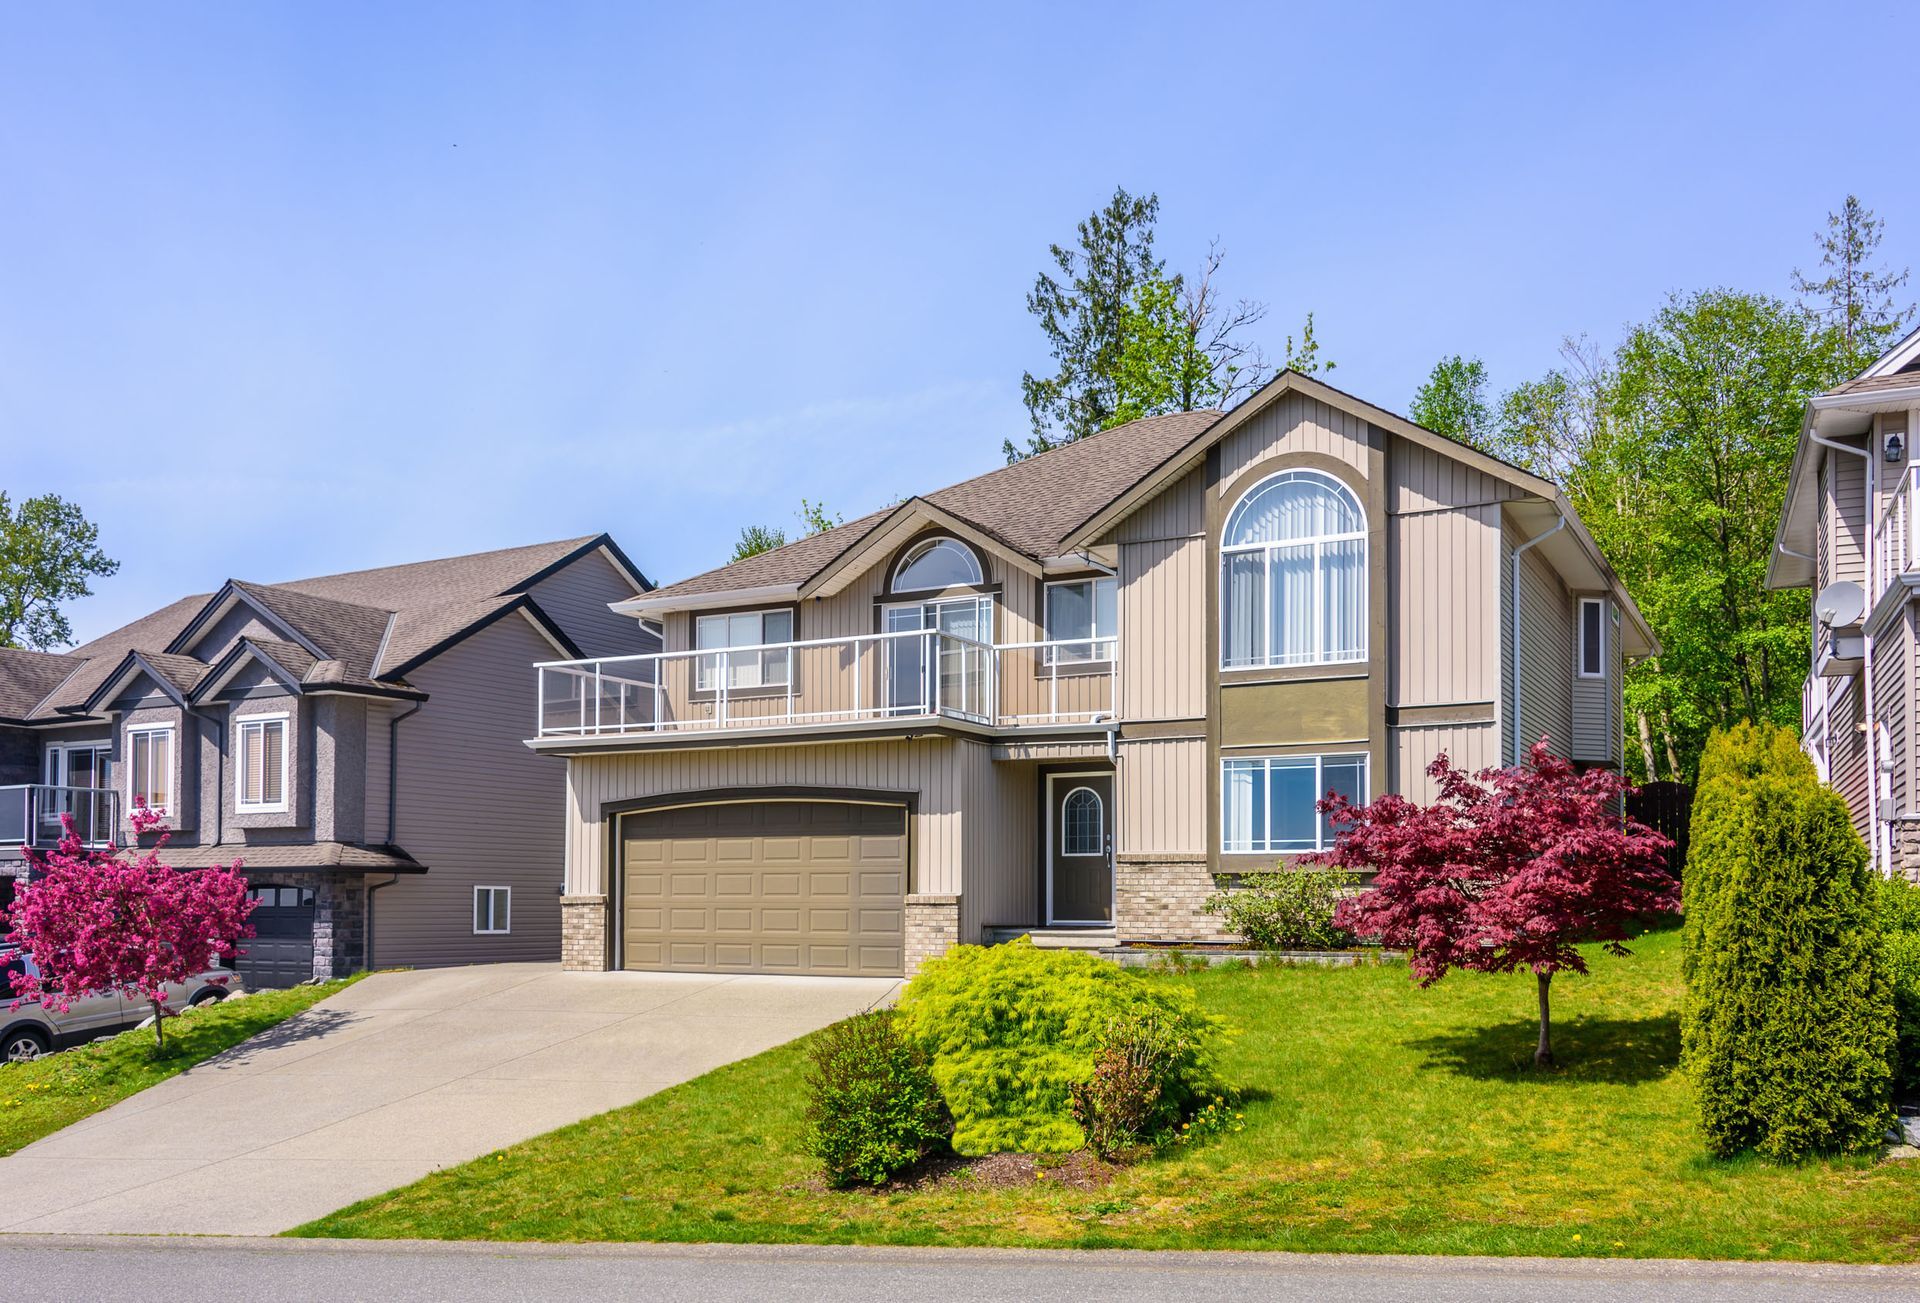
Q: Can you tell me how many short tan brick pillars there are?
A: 2